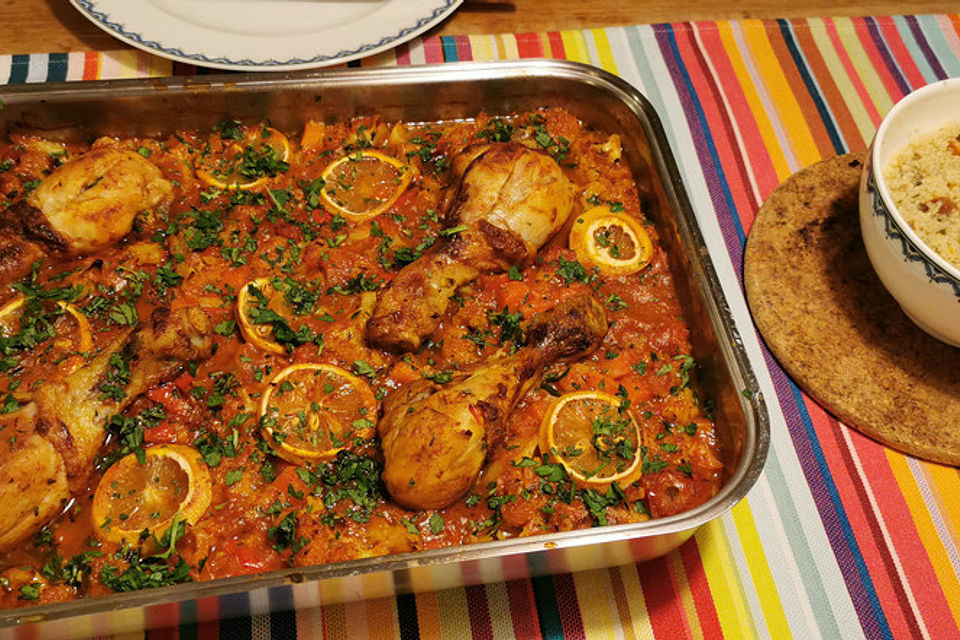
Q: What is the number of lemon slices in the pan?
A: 8